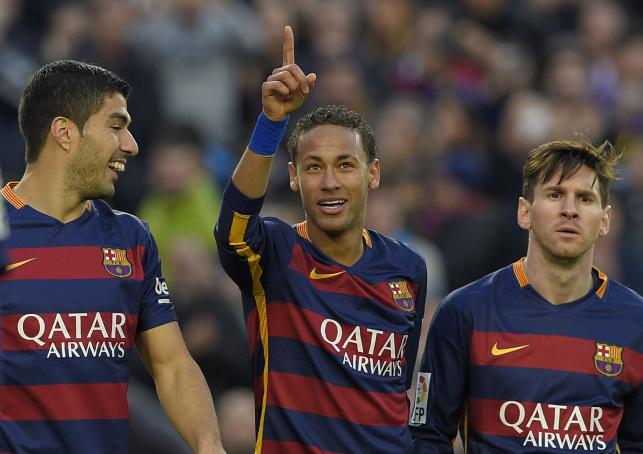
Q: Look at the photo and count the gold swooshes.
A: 3